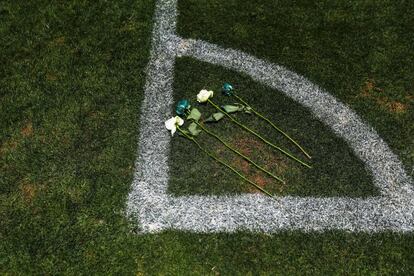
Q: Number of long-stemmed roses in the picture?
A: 4